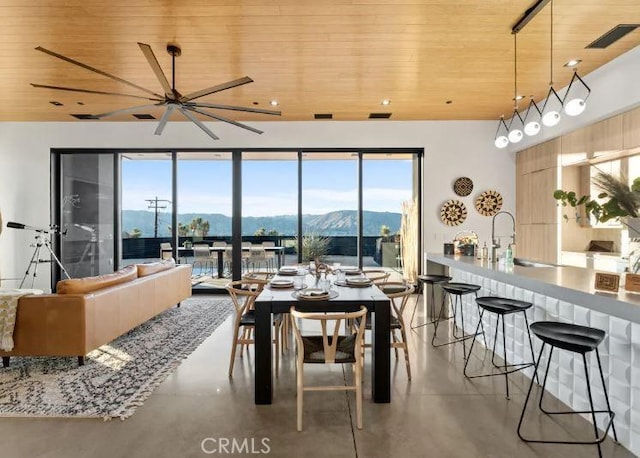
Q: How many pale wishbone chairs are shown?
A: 5